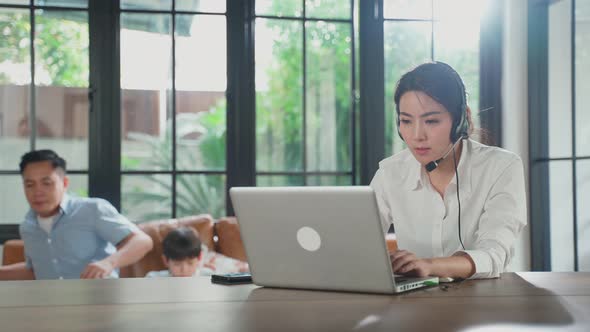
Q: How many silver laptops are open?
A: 1